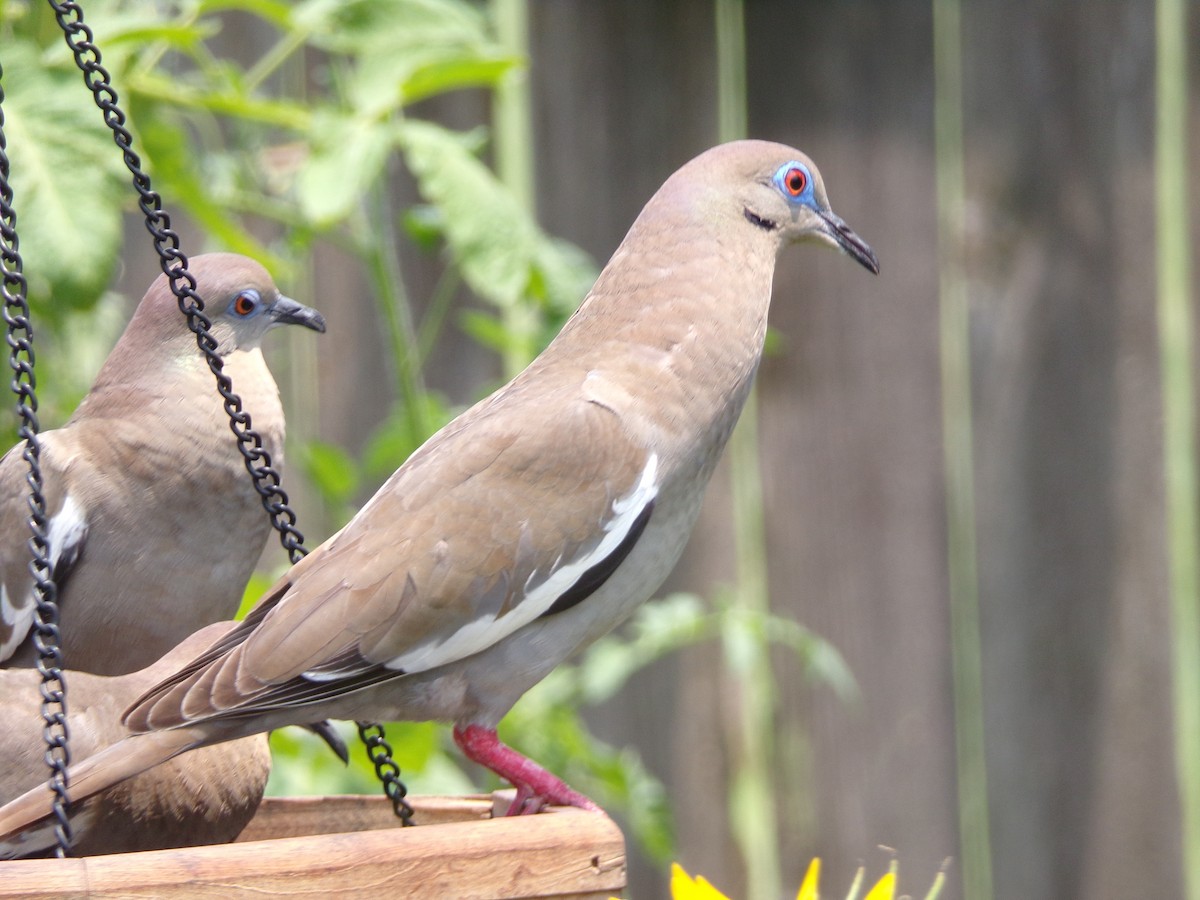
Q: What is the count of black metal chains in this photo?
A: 2